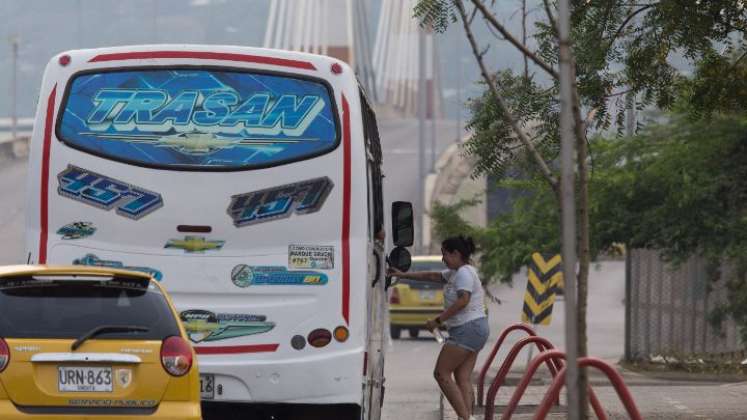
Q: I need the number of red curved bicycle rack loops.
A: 4